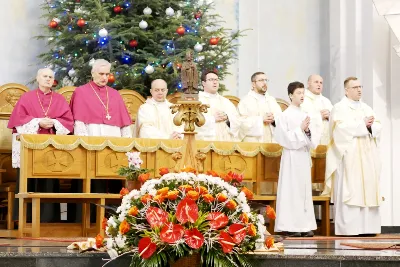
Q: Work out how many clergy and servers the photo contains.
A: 8